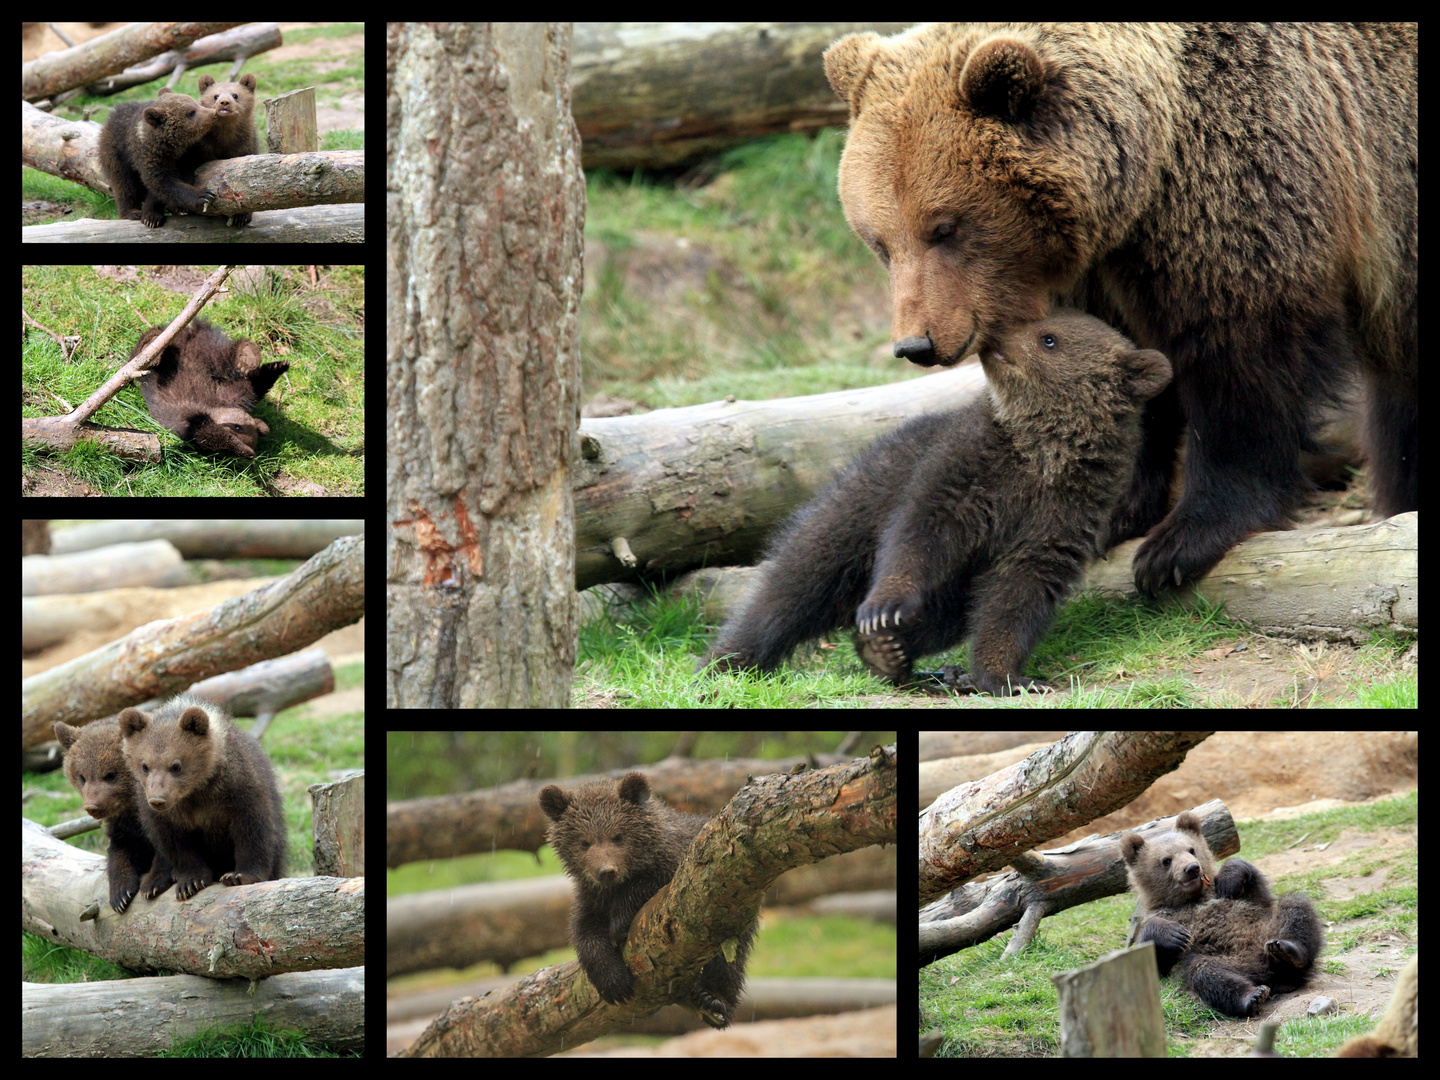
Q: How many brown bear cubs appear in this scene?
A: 8